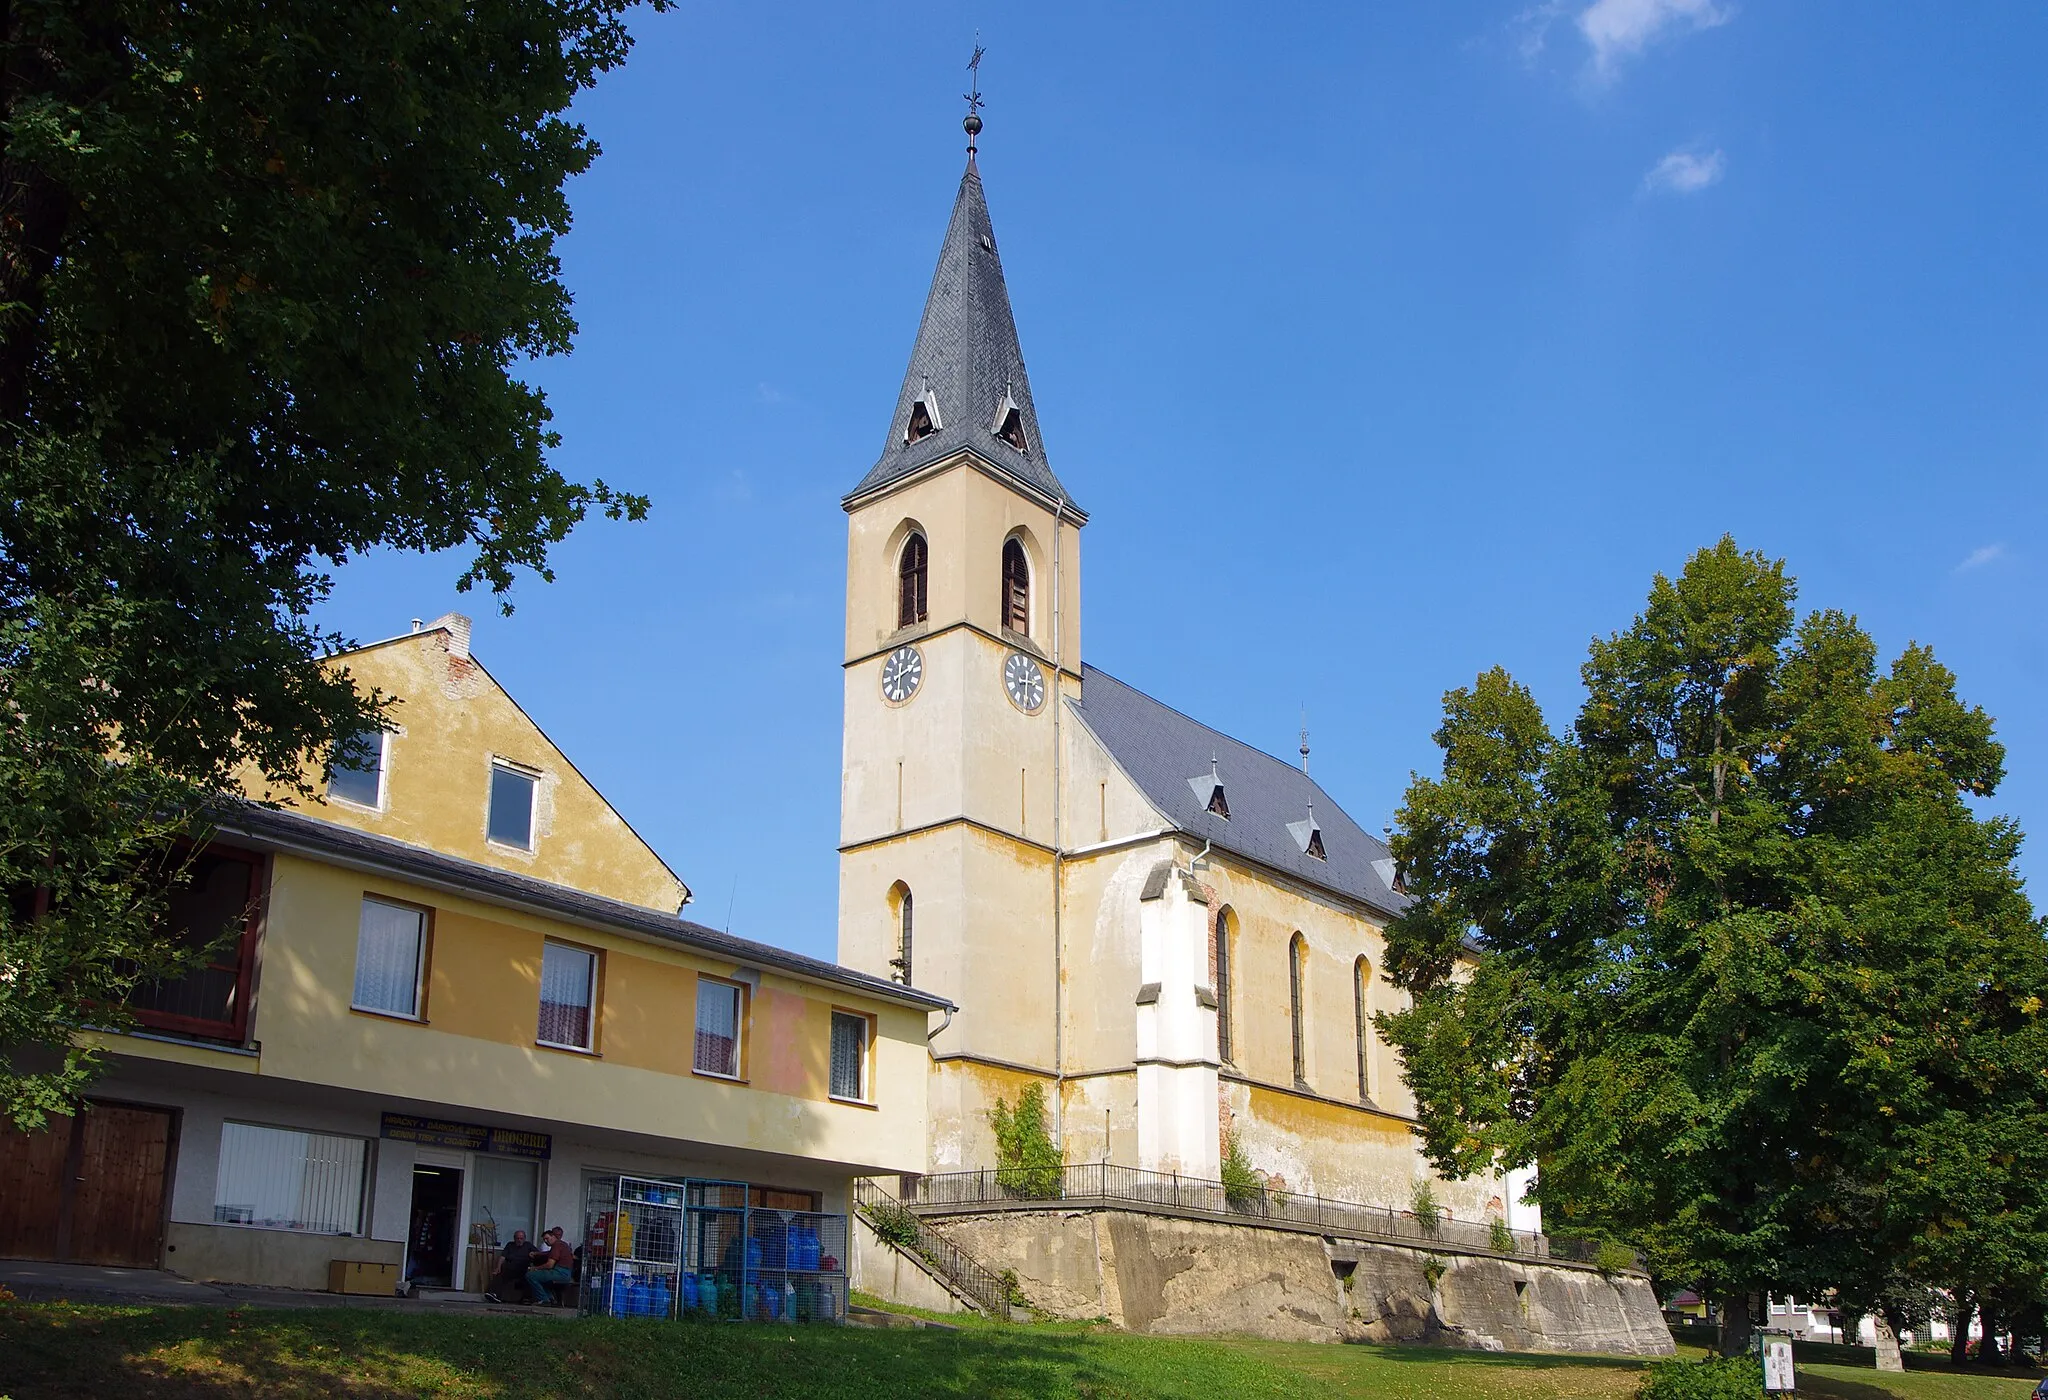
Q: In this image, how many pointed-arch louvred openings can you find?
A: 2